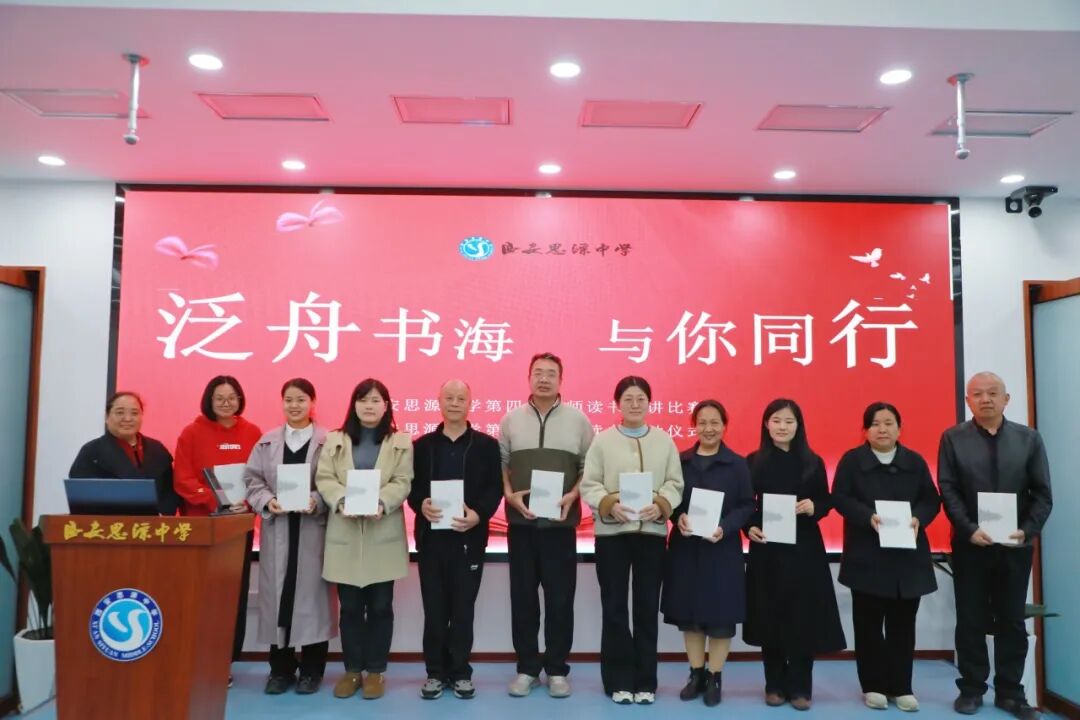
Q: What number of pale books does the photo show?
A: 10